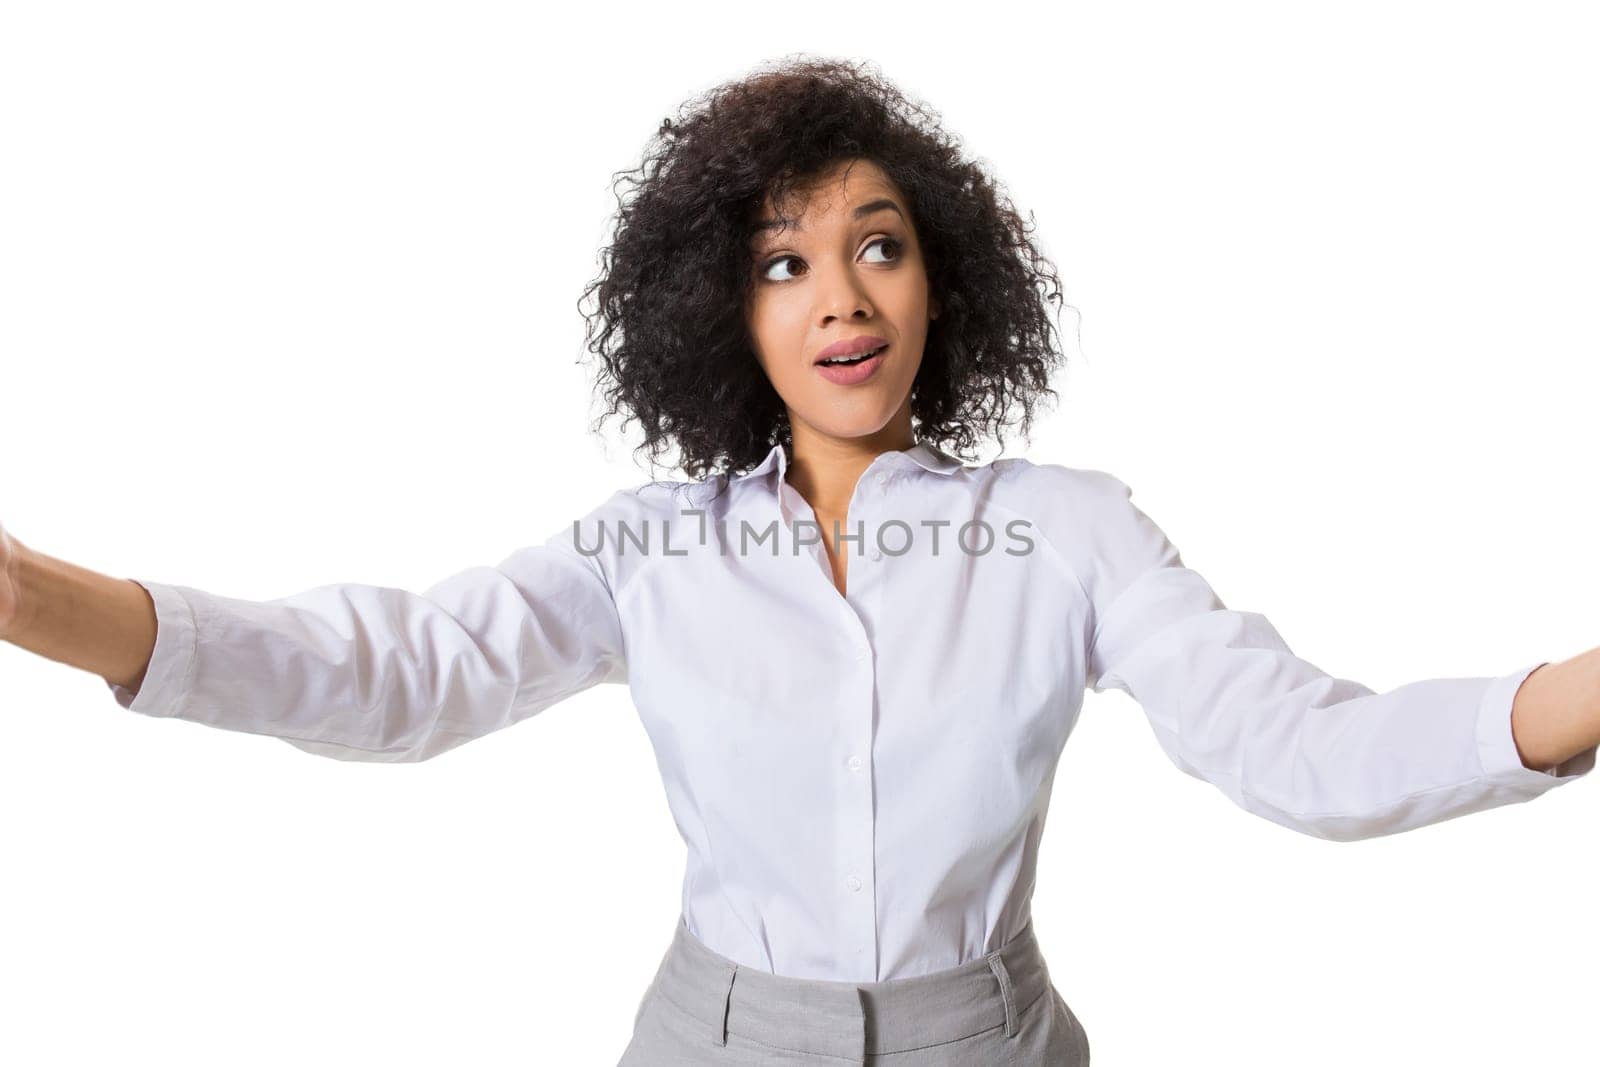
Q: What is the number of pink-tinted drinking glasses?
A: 0